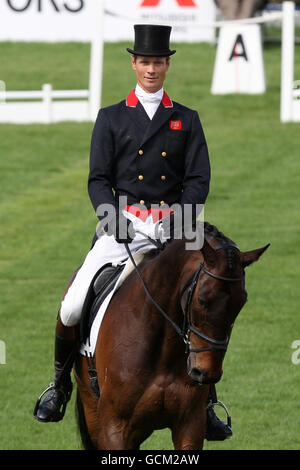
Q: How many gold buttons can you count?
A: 6